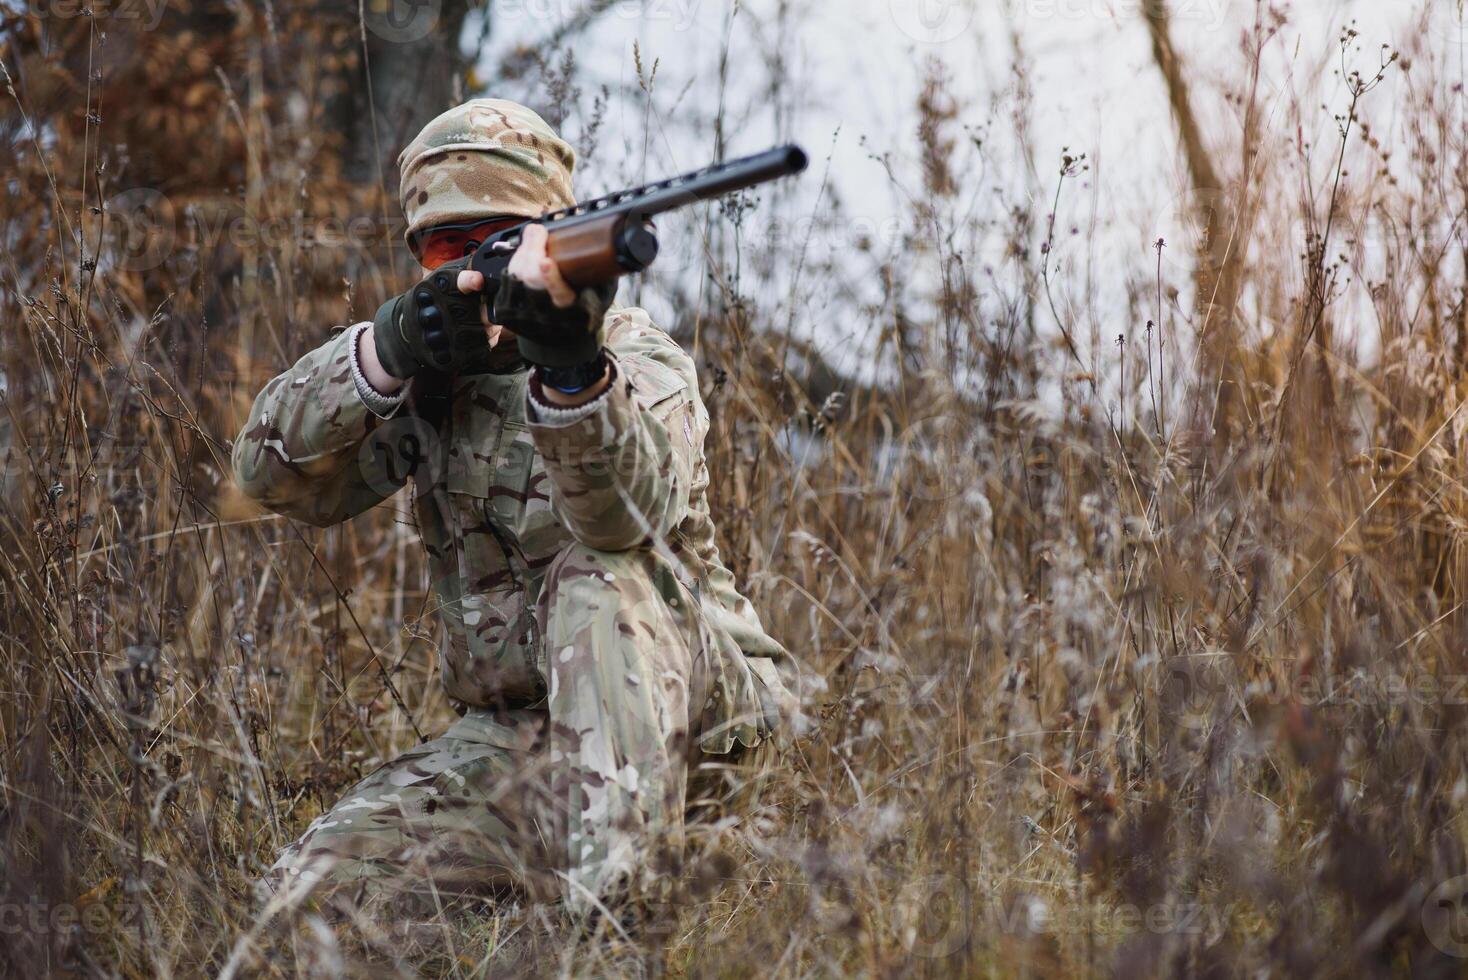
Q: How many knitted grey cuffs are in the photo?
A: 2